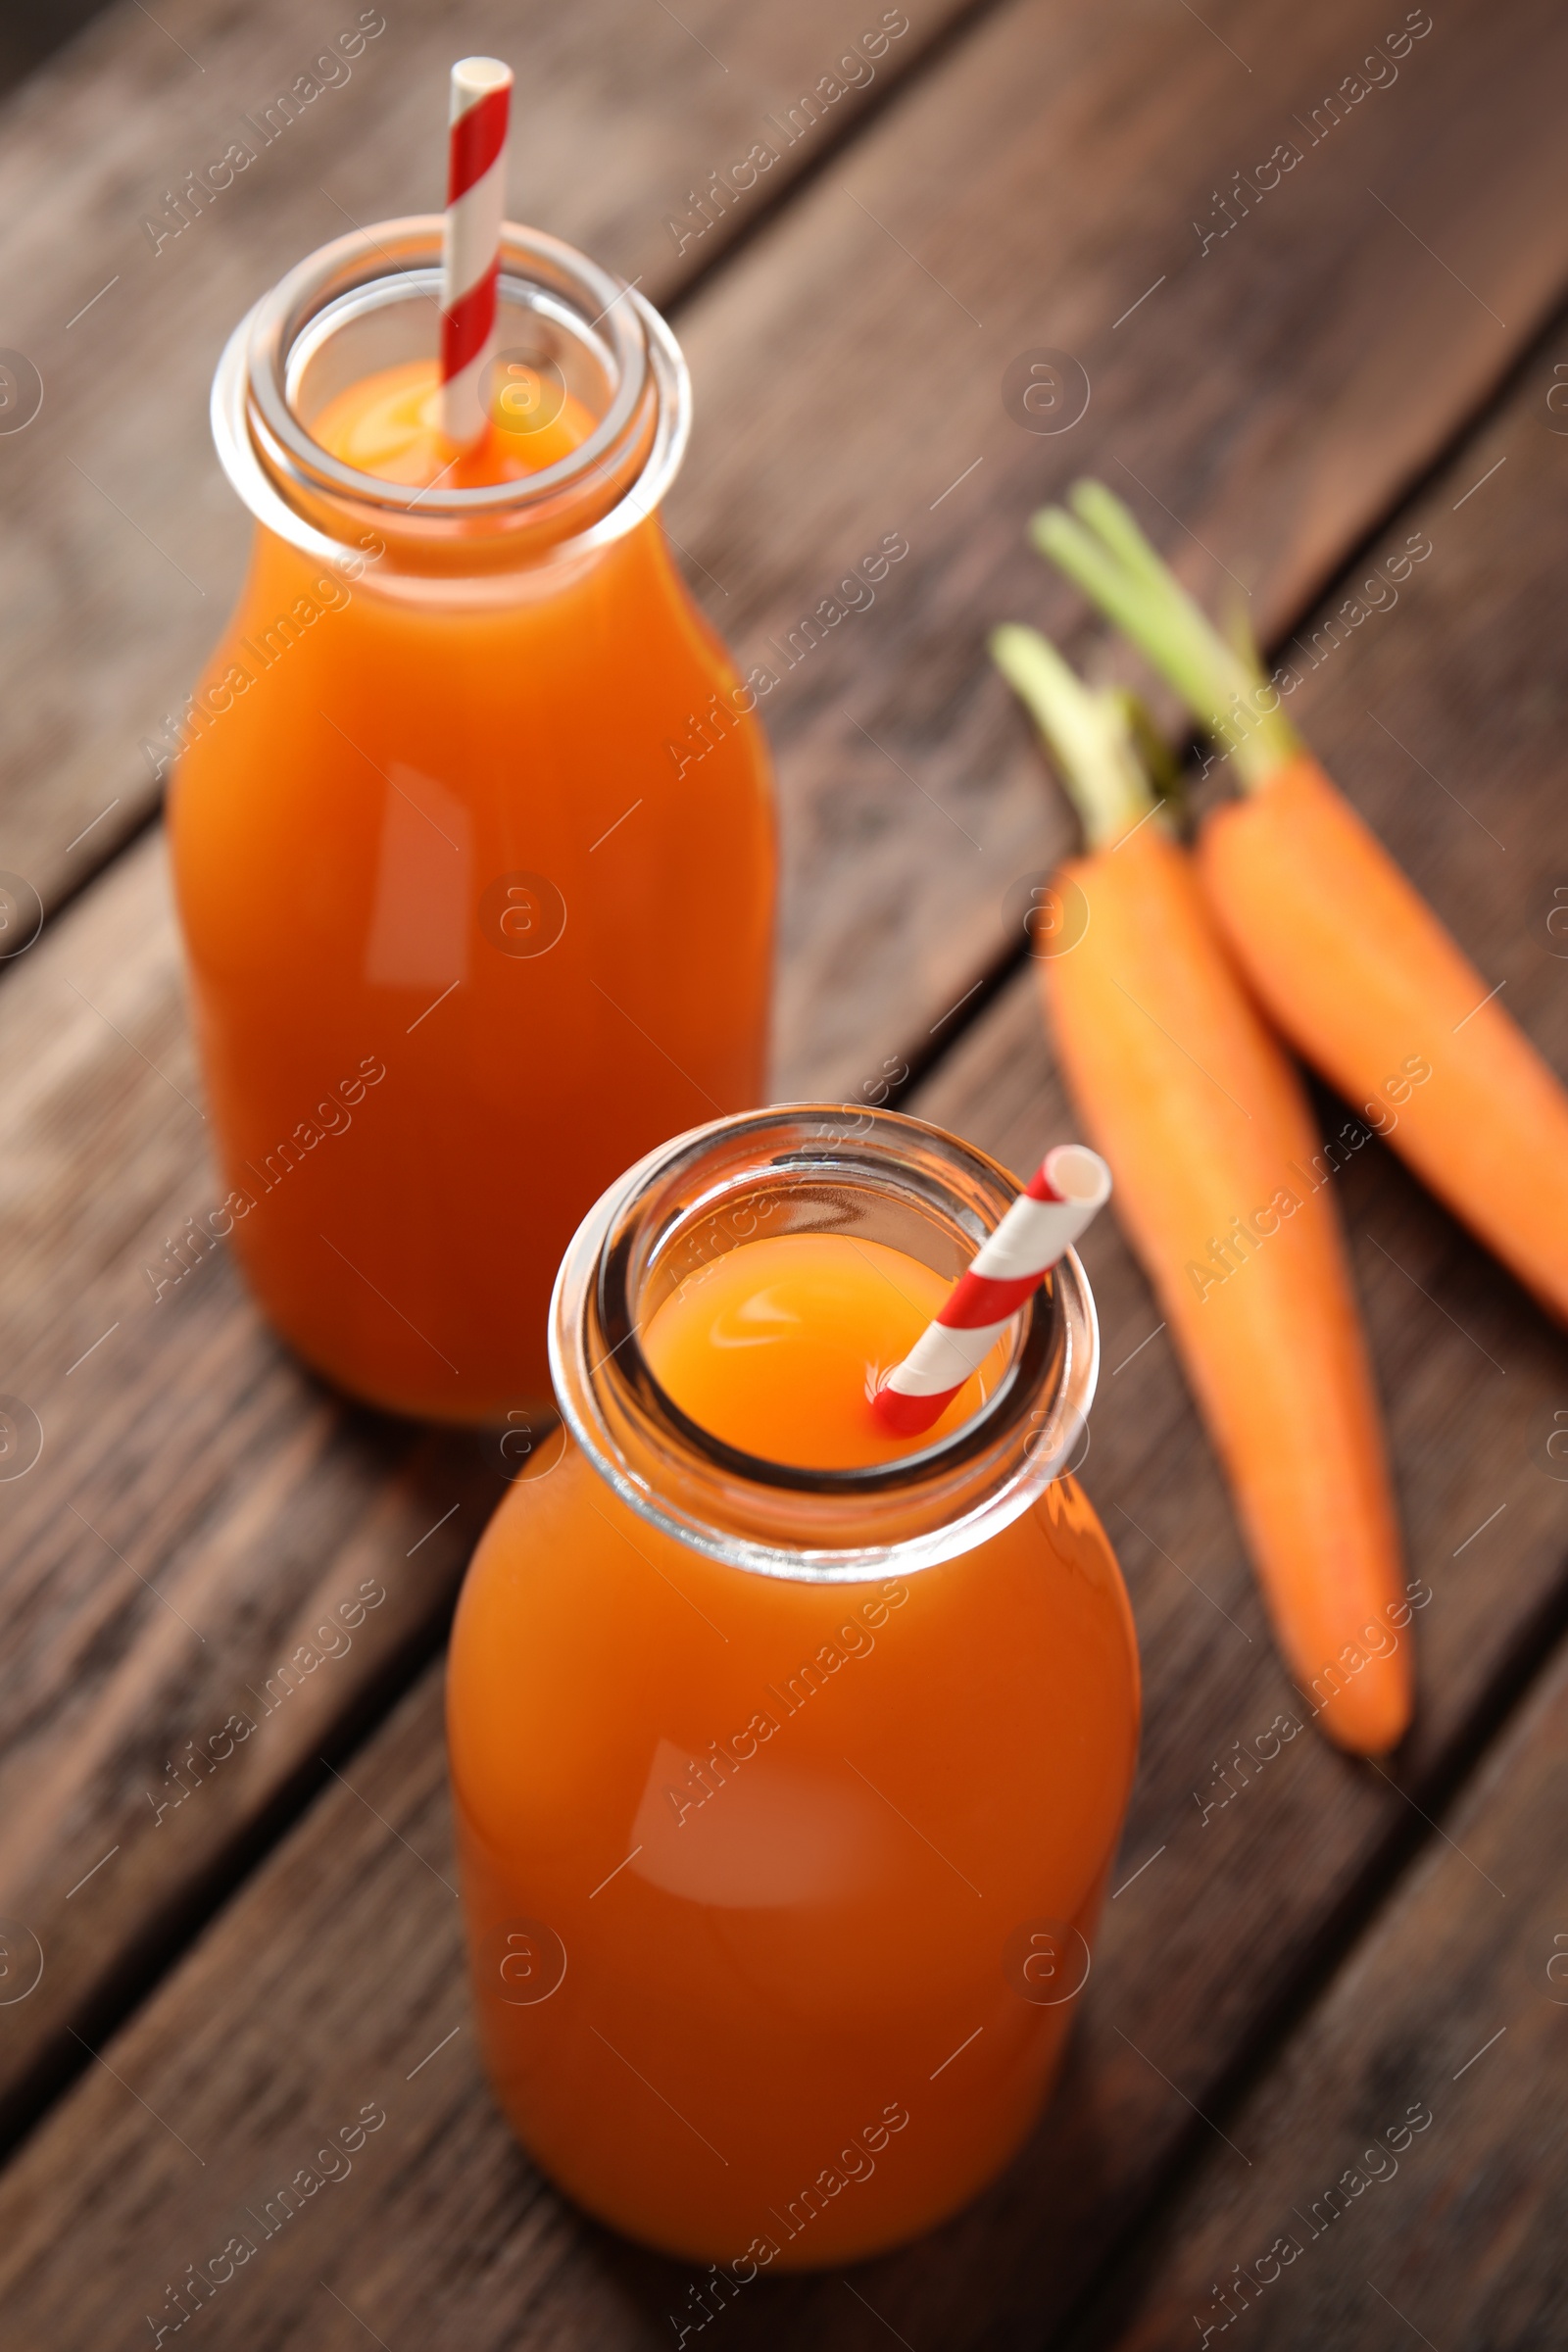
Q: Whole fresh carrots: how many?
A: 2